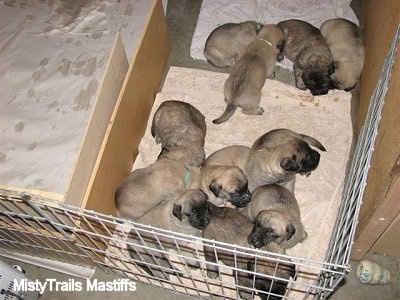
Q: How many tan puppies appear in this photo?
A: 11